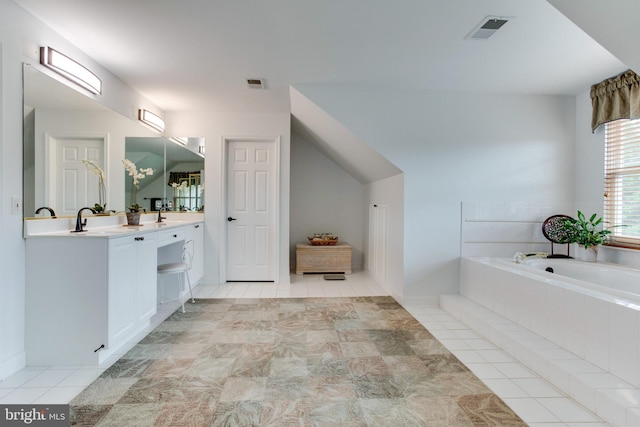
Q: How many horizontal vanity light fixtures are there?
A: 2